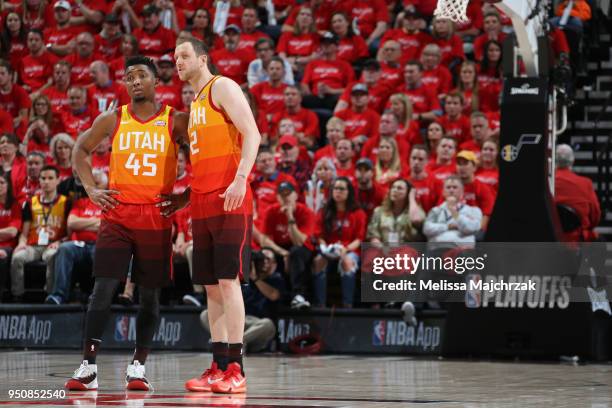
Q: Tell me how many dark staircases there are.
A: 1